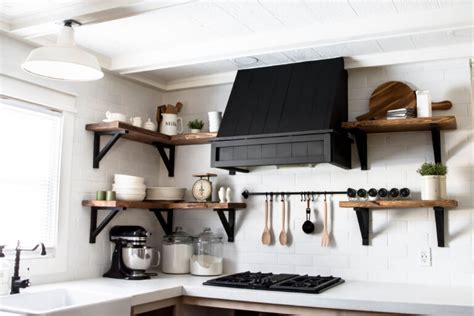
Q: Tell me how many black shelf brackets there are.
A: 9